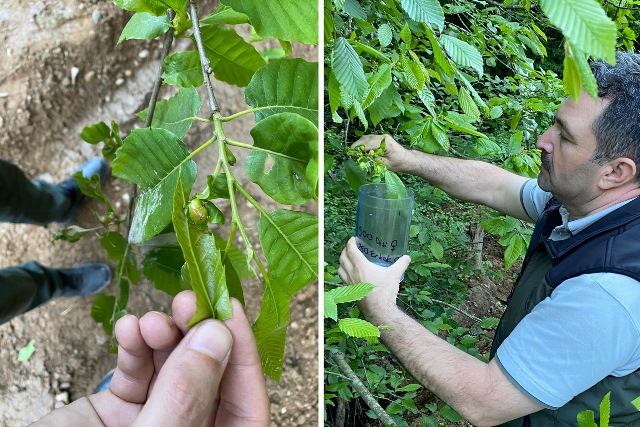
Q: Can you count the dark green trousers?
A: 1